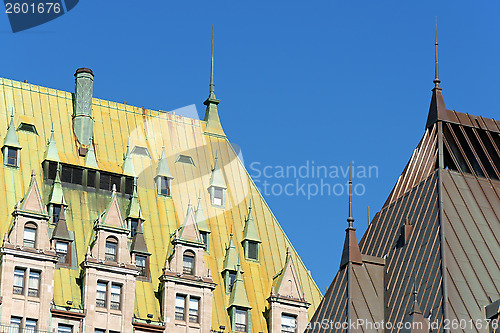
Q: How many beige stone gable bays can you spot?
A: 4